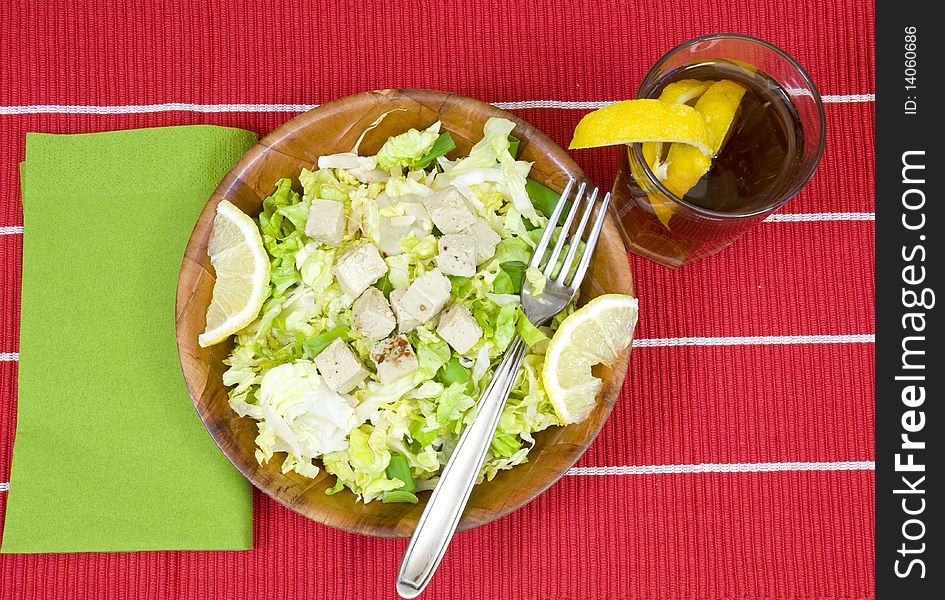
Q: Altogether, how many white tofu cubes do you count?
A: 11